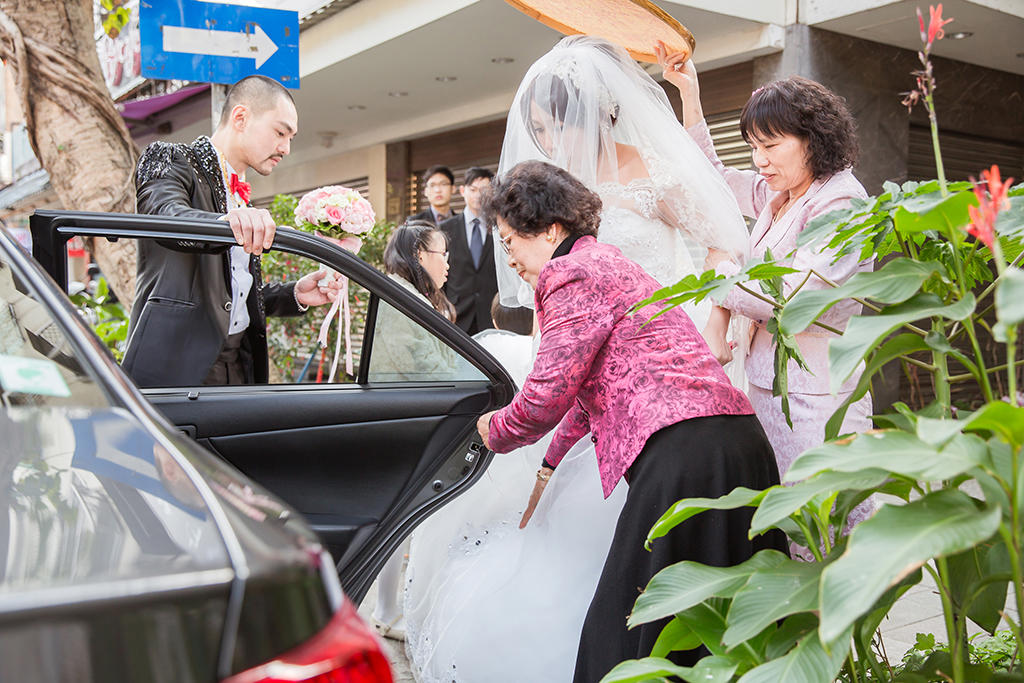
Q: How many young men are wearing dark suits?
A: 3